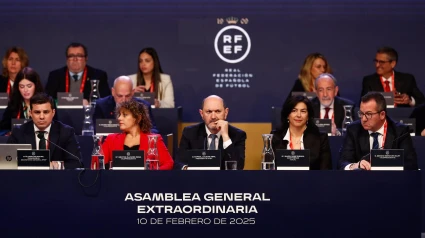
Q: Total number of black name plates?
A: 14